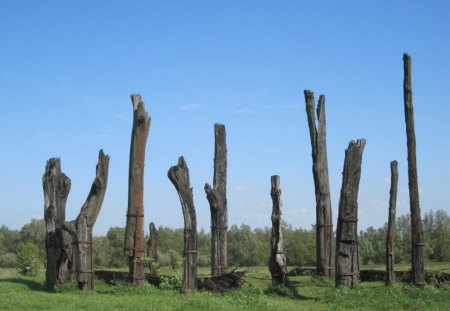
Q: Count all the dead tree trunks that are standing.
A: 11